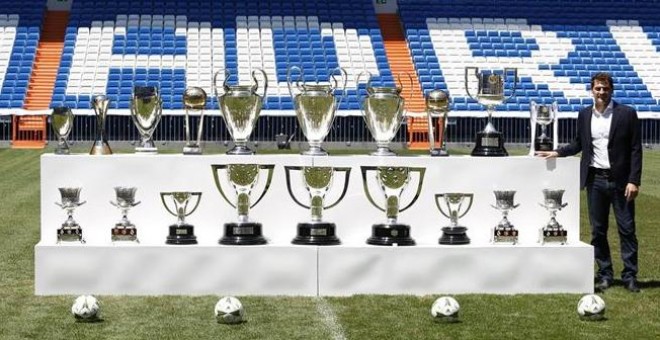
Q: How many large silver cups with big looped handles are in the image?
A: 3